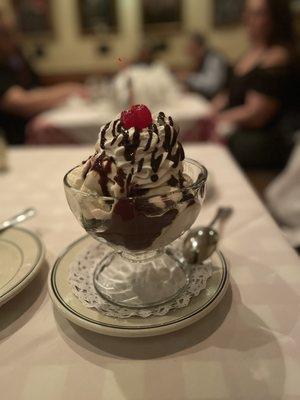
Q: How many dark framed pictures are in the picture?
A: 4